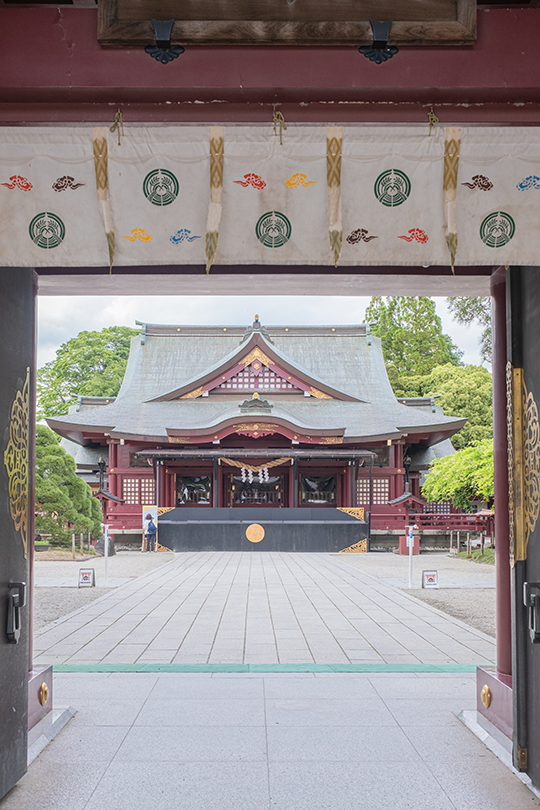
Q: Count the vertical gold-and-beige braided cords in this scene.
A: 4